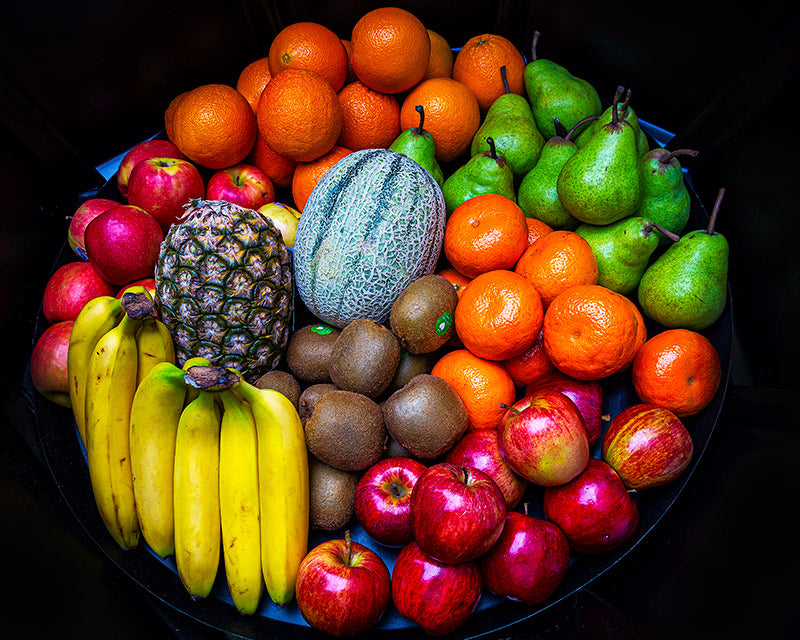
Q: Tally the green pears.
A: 10